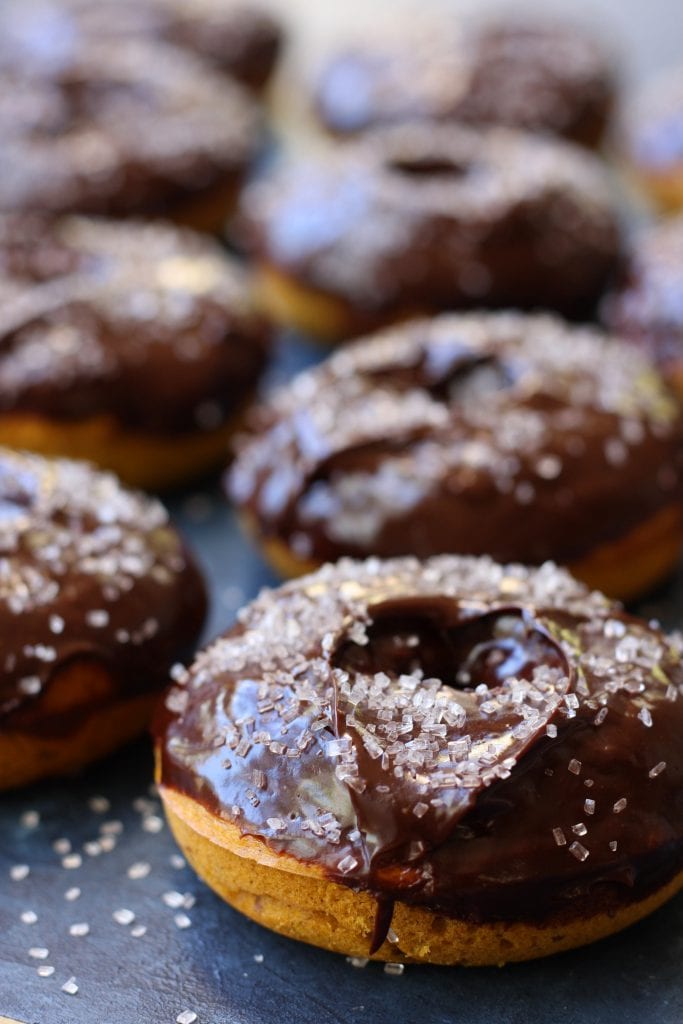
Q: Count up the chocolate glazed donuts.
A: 10